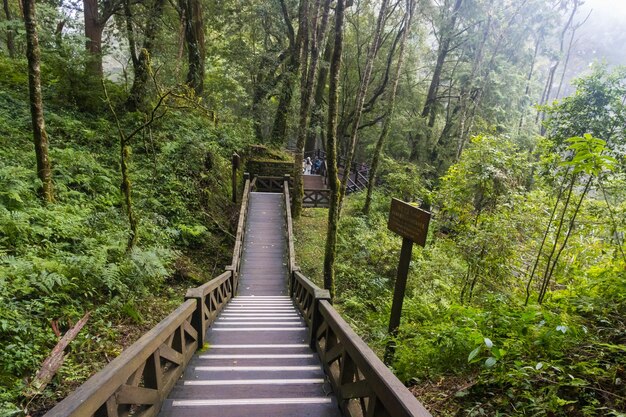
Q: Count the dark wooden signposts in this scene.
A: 1